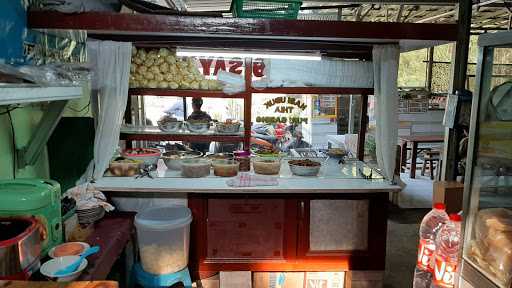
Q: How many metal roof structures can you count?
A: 1